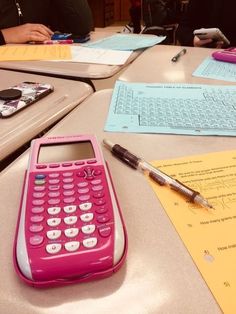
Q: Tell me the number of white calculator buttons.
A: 12